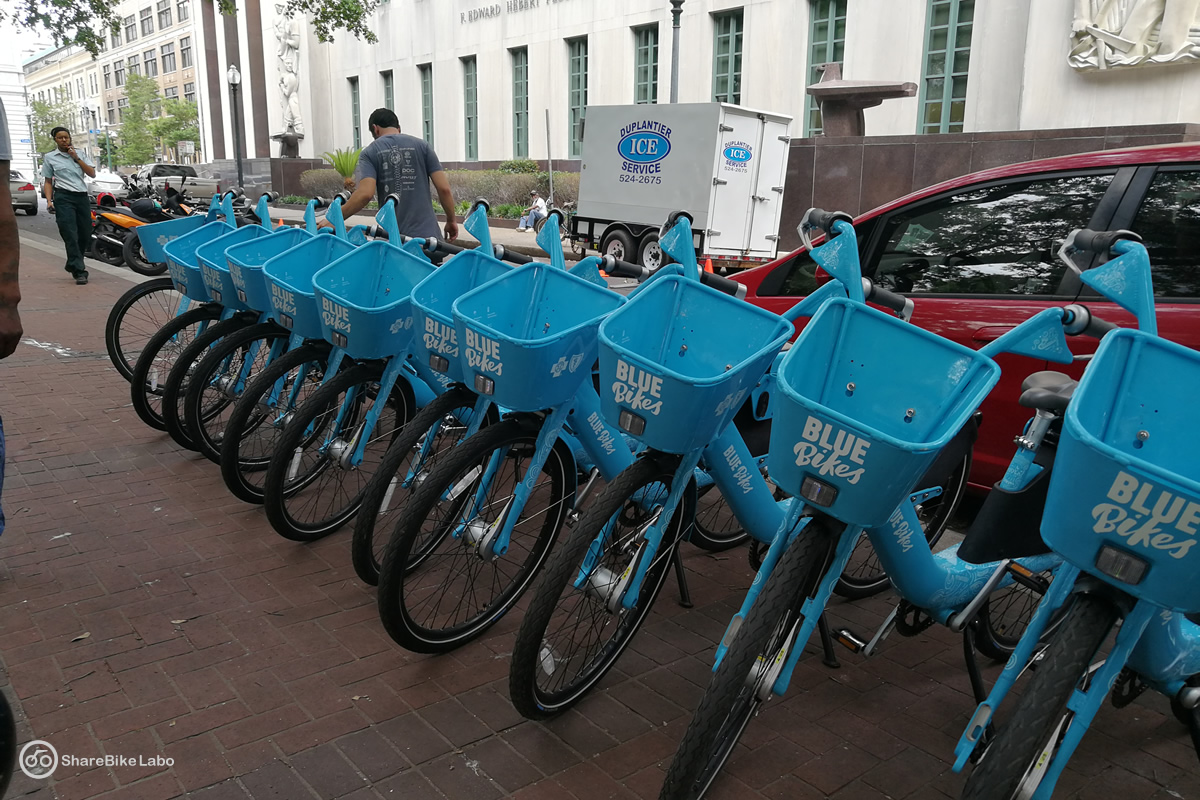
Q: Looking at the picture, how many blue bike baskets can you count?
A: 11